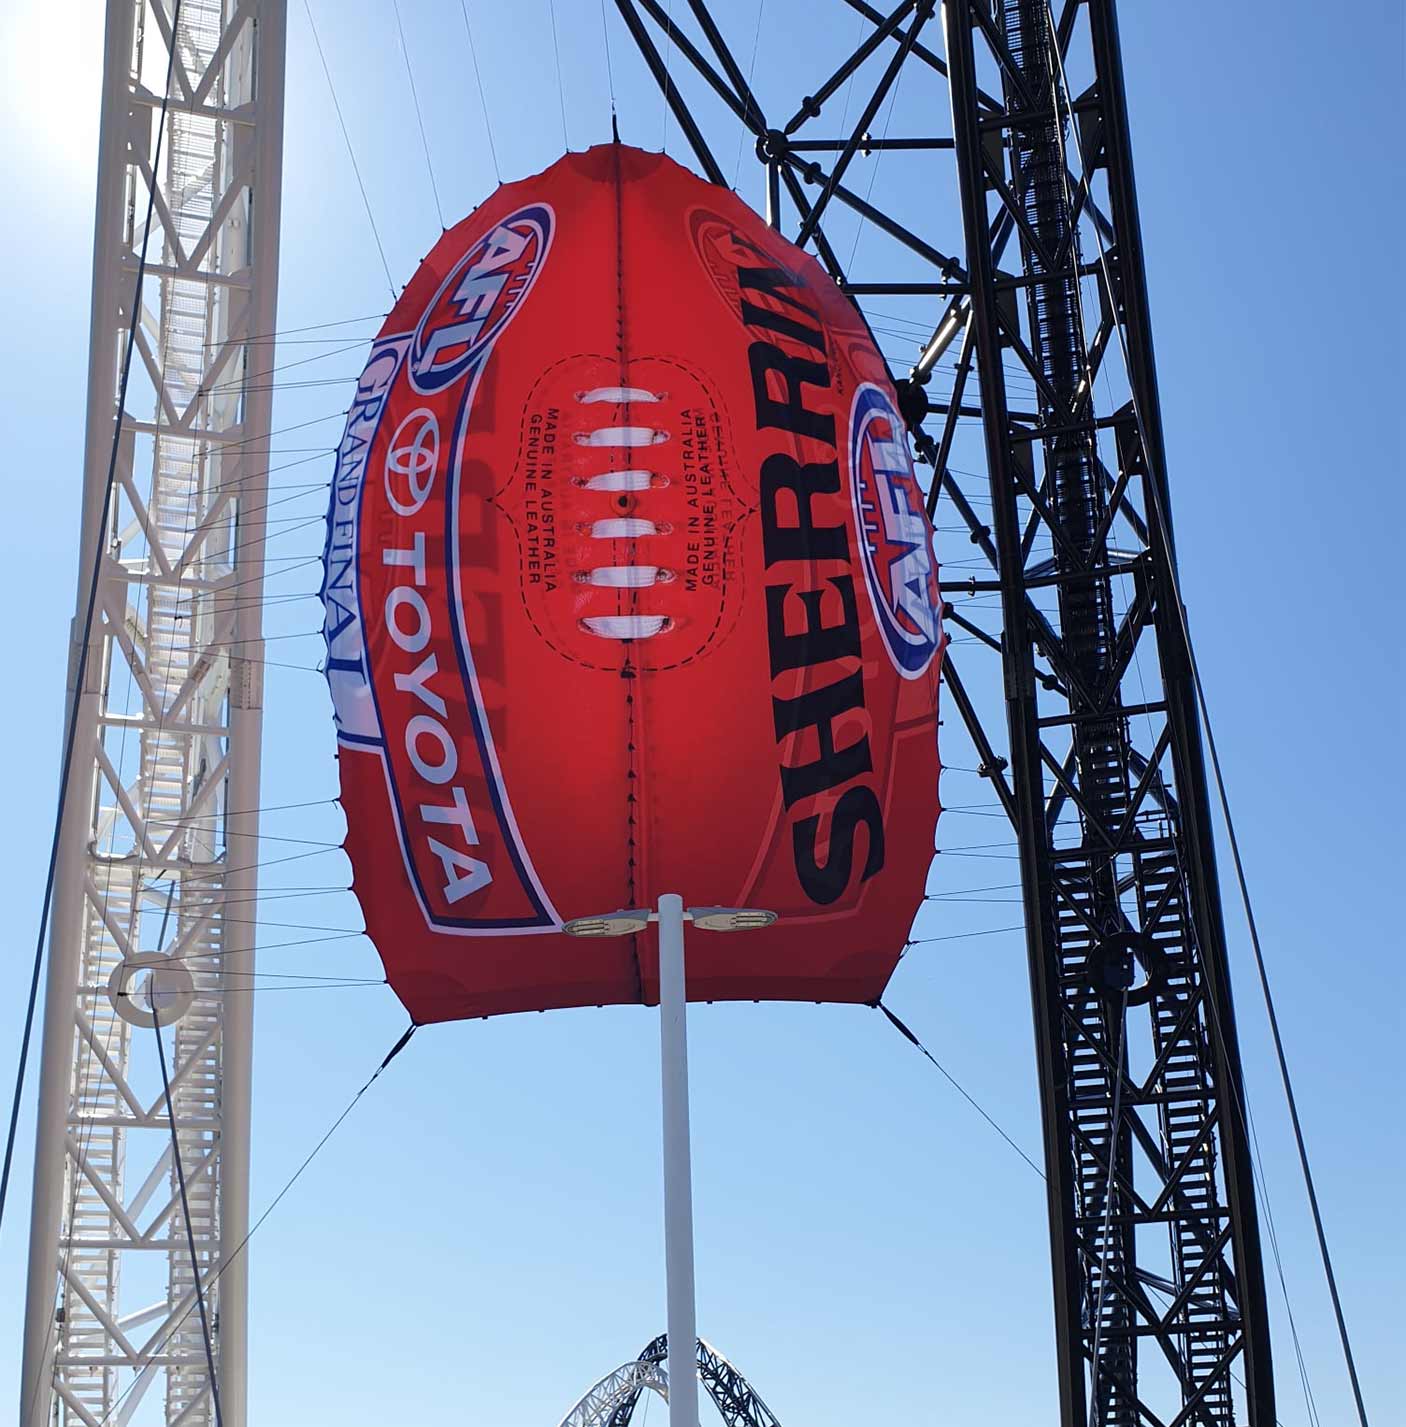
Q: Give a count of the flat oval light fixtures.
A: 2